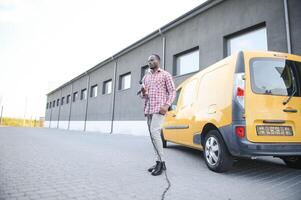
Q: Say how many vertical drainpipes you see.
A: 7